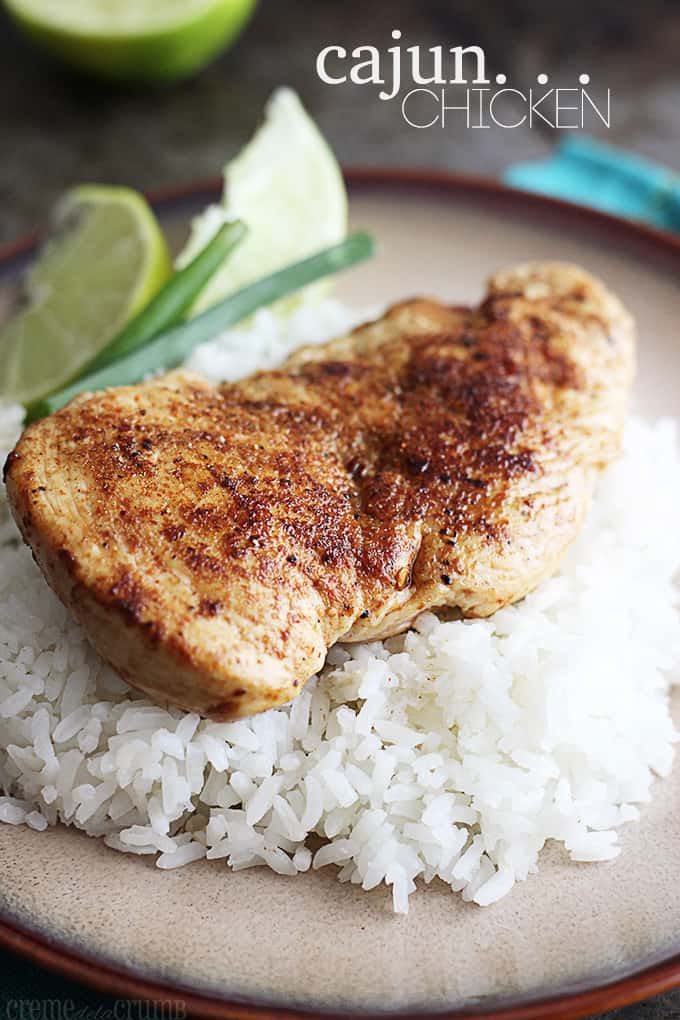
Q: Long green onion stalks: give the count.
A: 2